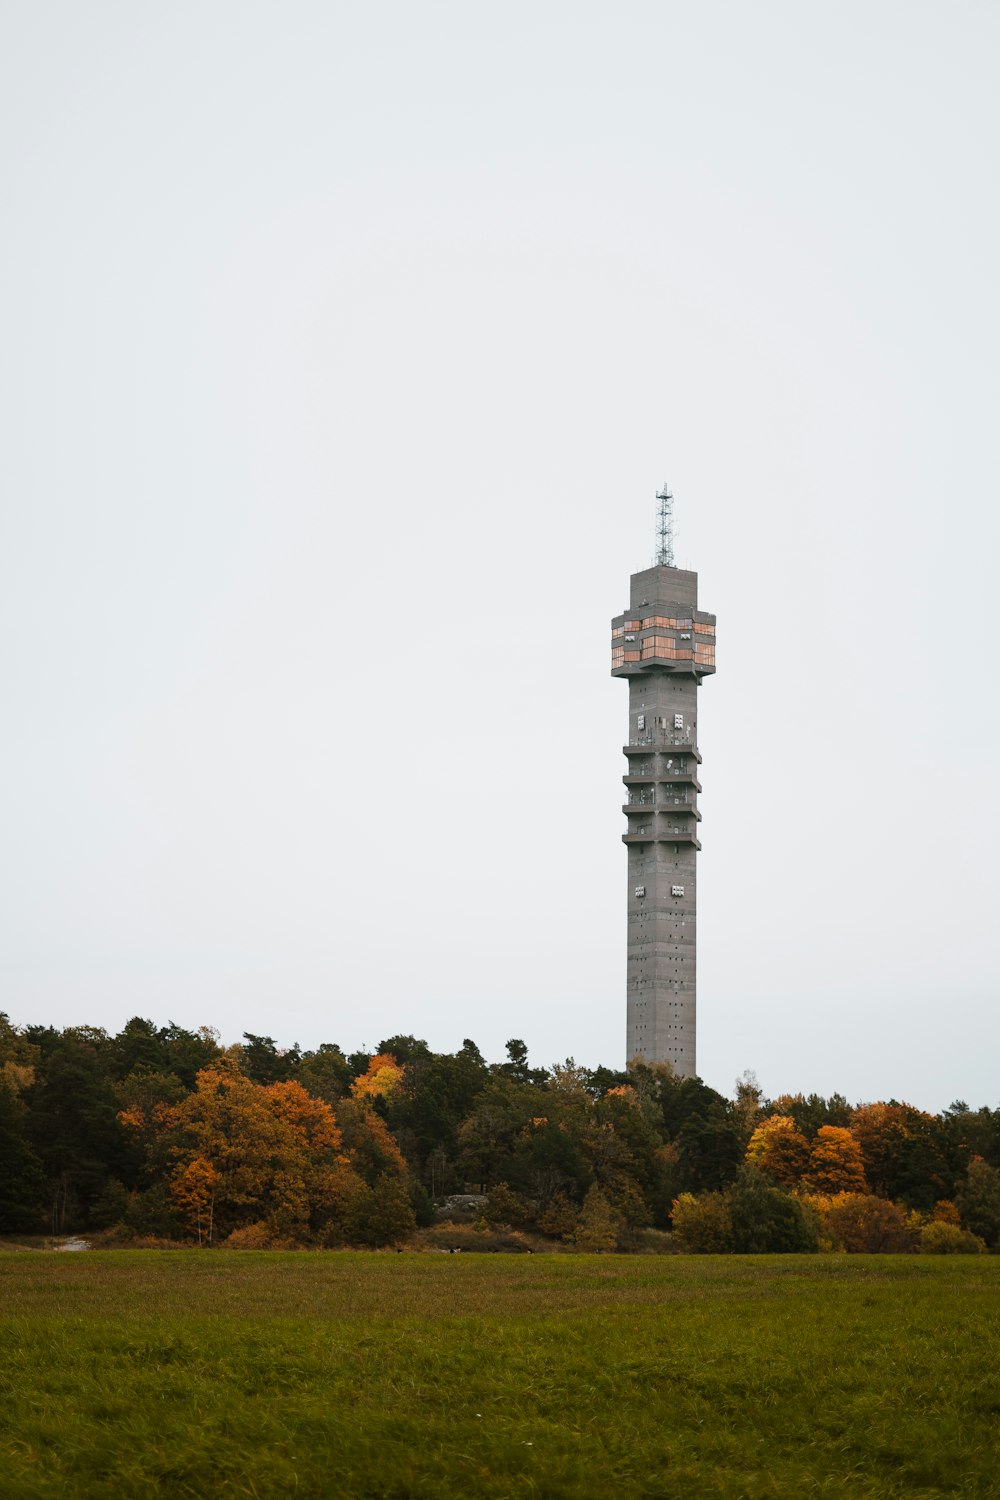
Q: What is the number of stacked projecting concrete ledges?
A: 4